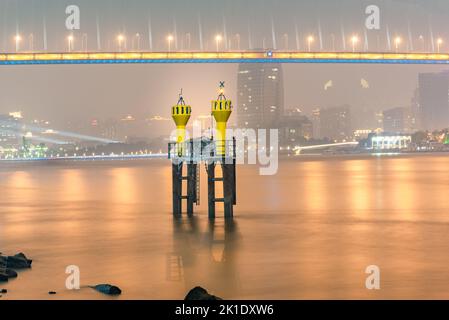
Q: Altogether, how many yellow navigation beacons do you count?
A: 2